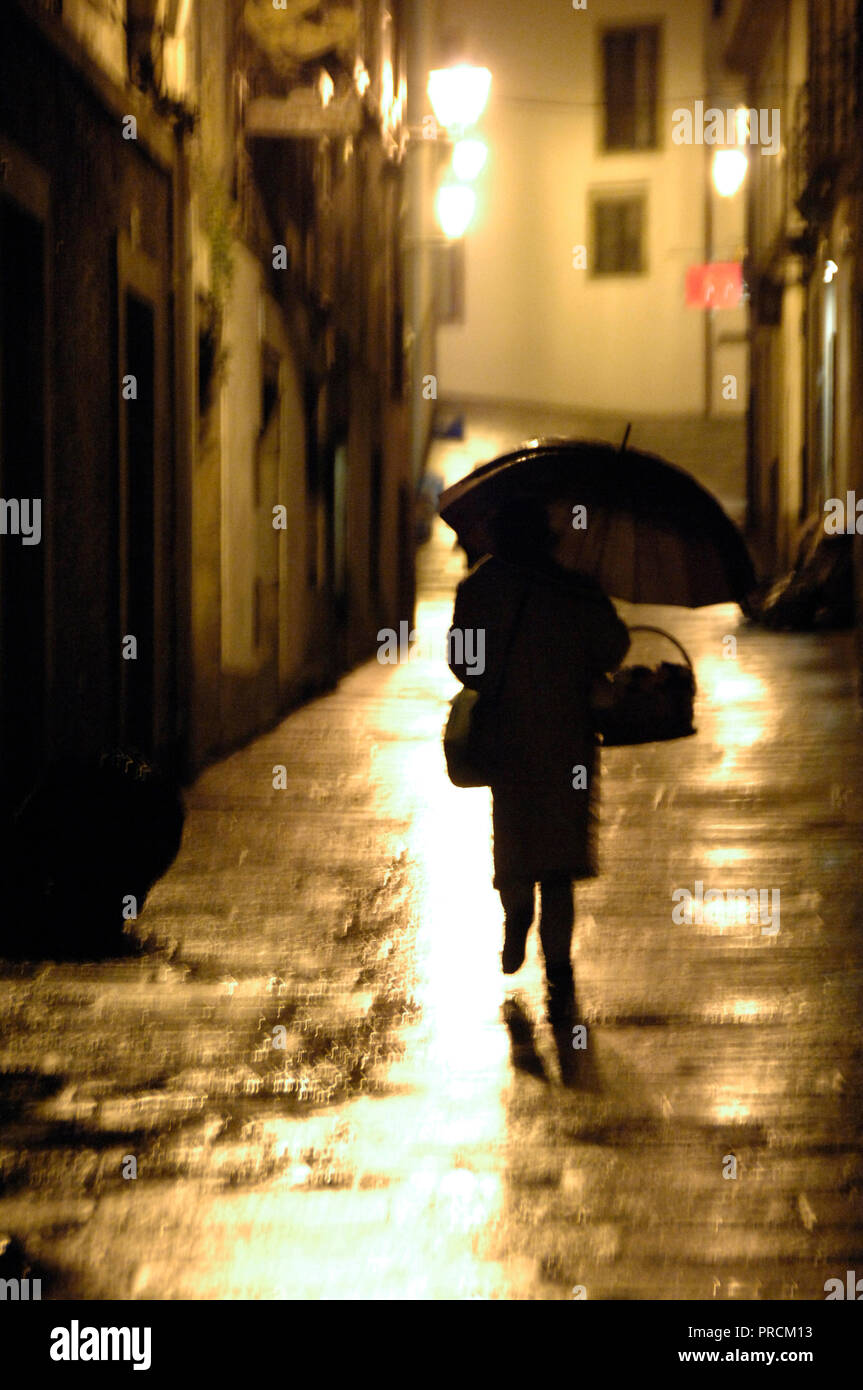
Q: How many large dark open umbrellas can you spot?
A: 1